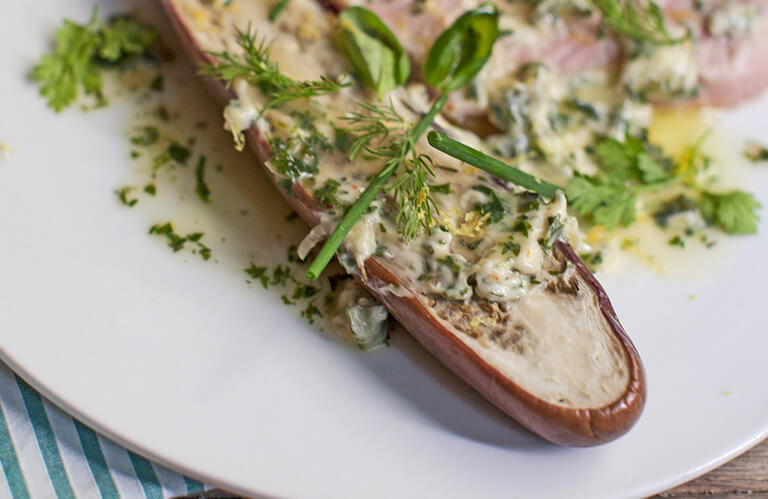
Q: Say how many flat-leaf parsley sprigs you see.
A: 2